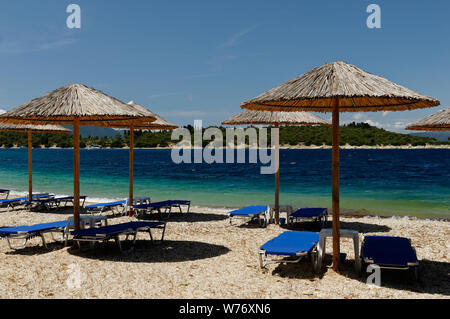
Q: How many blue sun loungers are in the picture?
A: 11